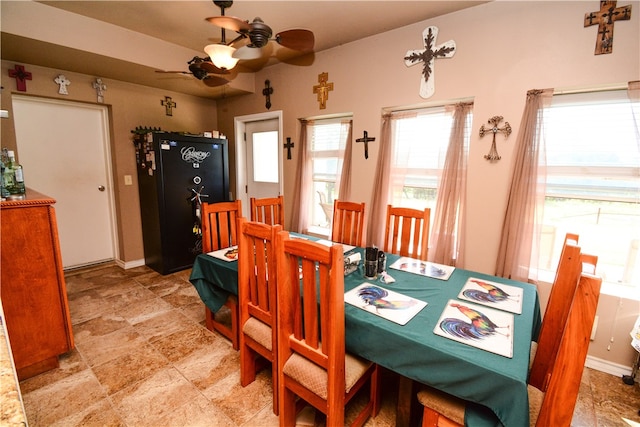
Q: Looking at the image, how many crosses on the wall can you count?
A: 11